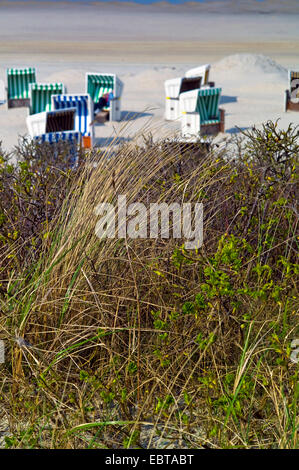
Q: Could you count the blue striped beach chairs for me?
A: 2